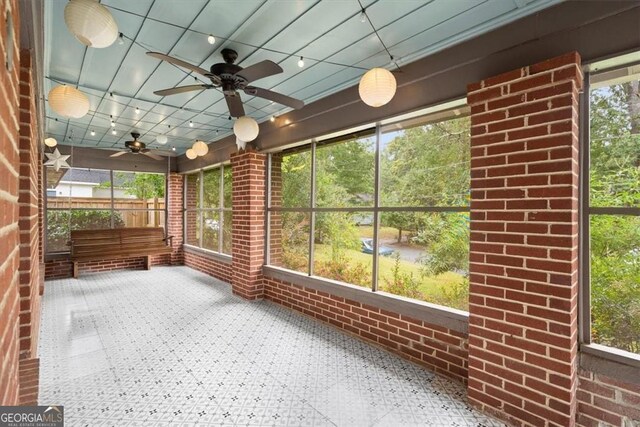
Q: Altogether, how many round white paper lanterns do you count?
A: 8